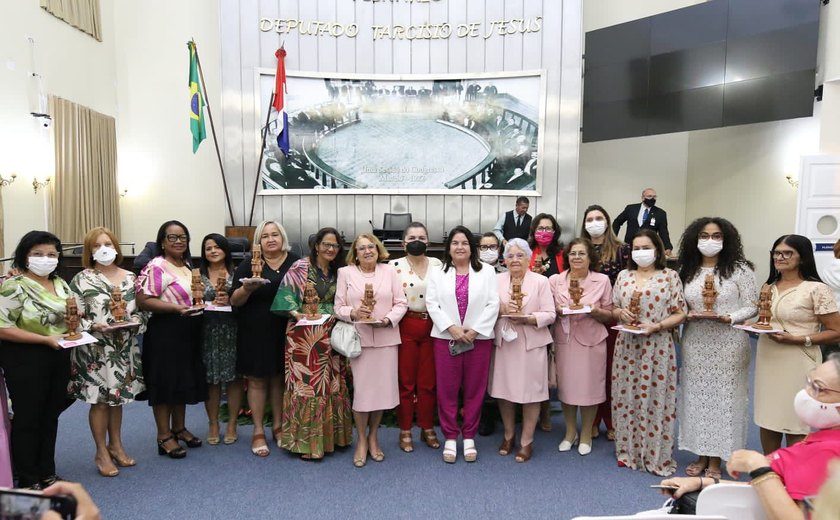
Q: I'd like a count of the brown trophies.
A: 13